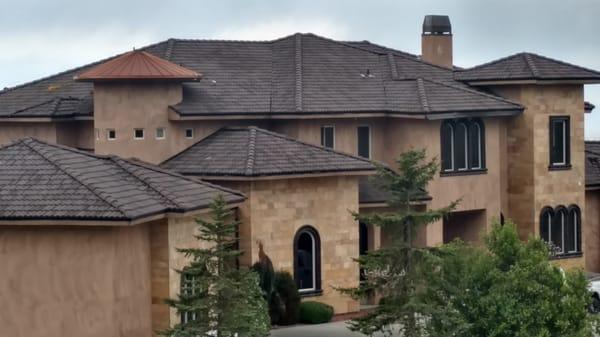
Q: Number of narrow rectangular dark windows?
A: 3